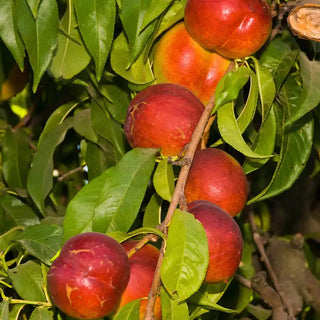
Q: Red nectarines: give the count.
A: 7